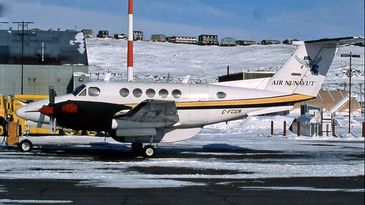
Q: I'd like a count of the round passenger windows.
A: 6